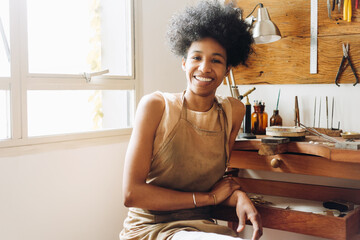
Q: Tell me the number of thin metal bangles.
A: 2